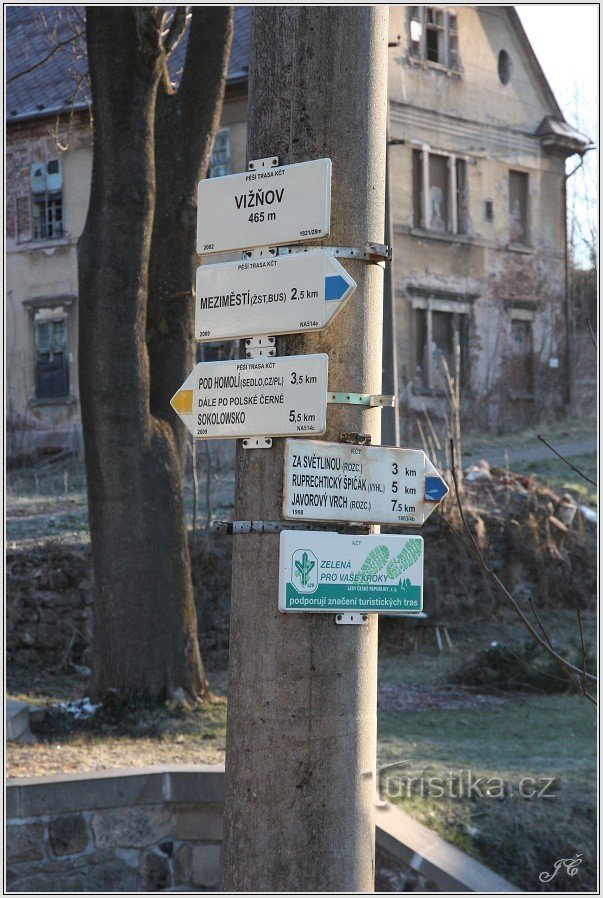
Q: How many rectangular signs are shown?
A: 2